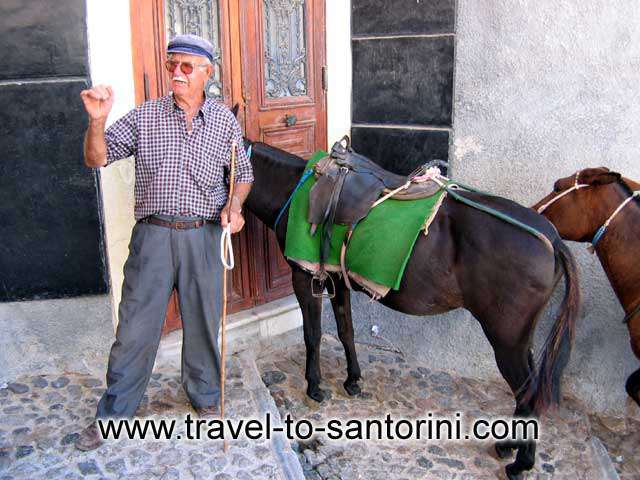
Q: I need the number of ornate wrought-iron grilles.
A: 2